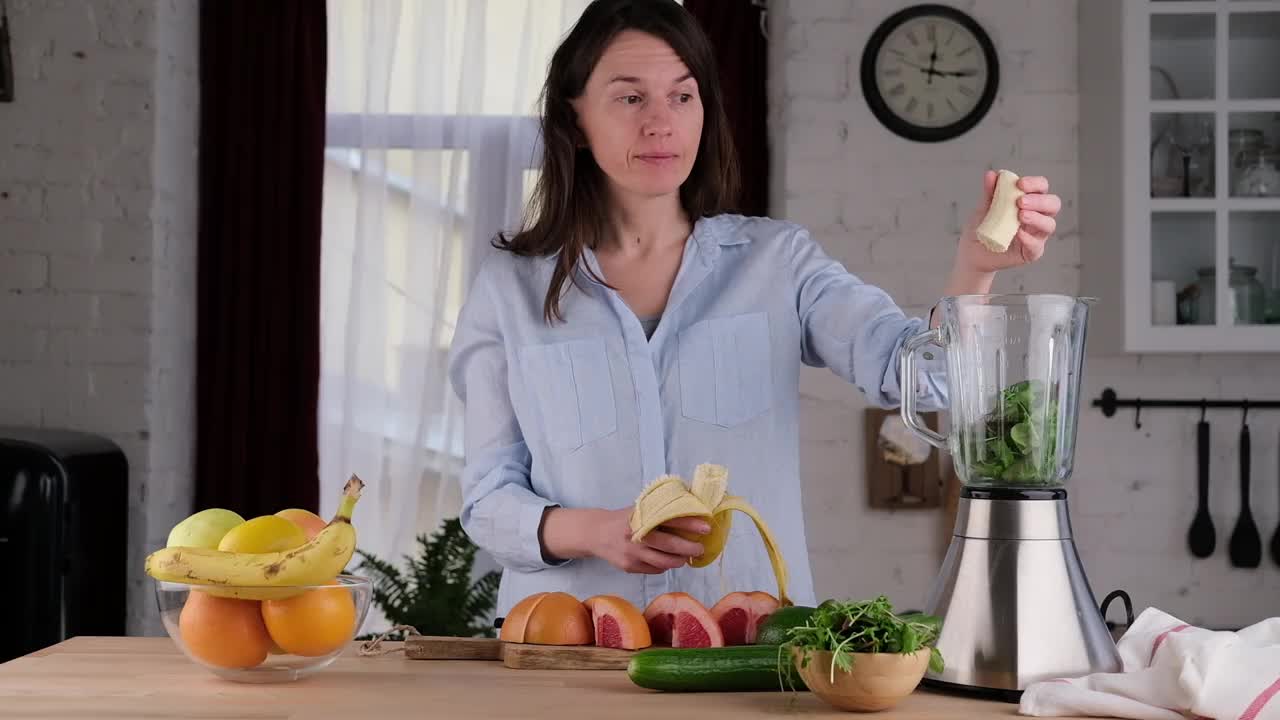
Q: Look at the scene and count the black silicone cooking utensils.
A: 3